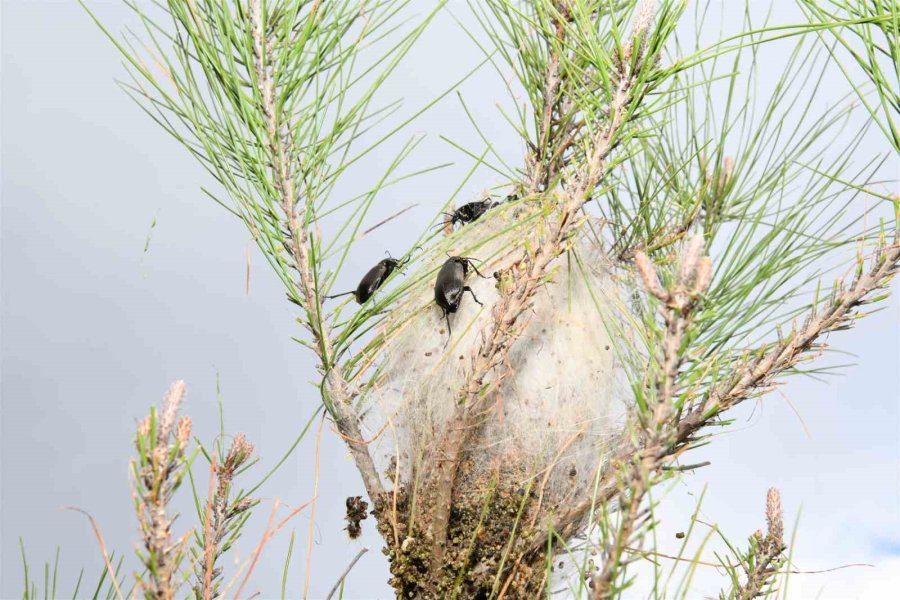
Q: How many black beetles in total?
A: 3